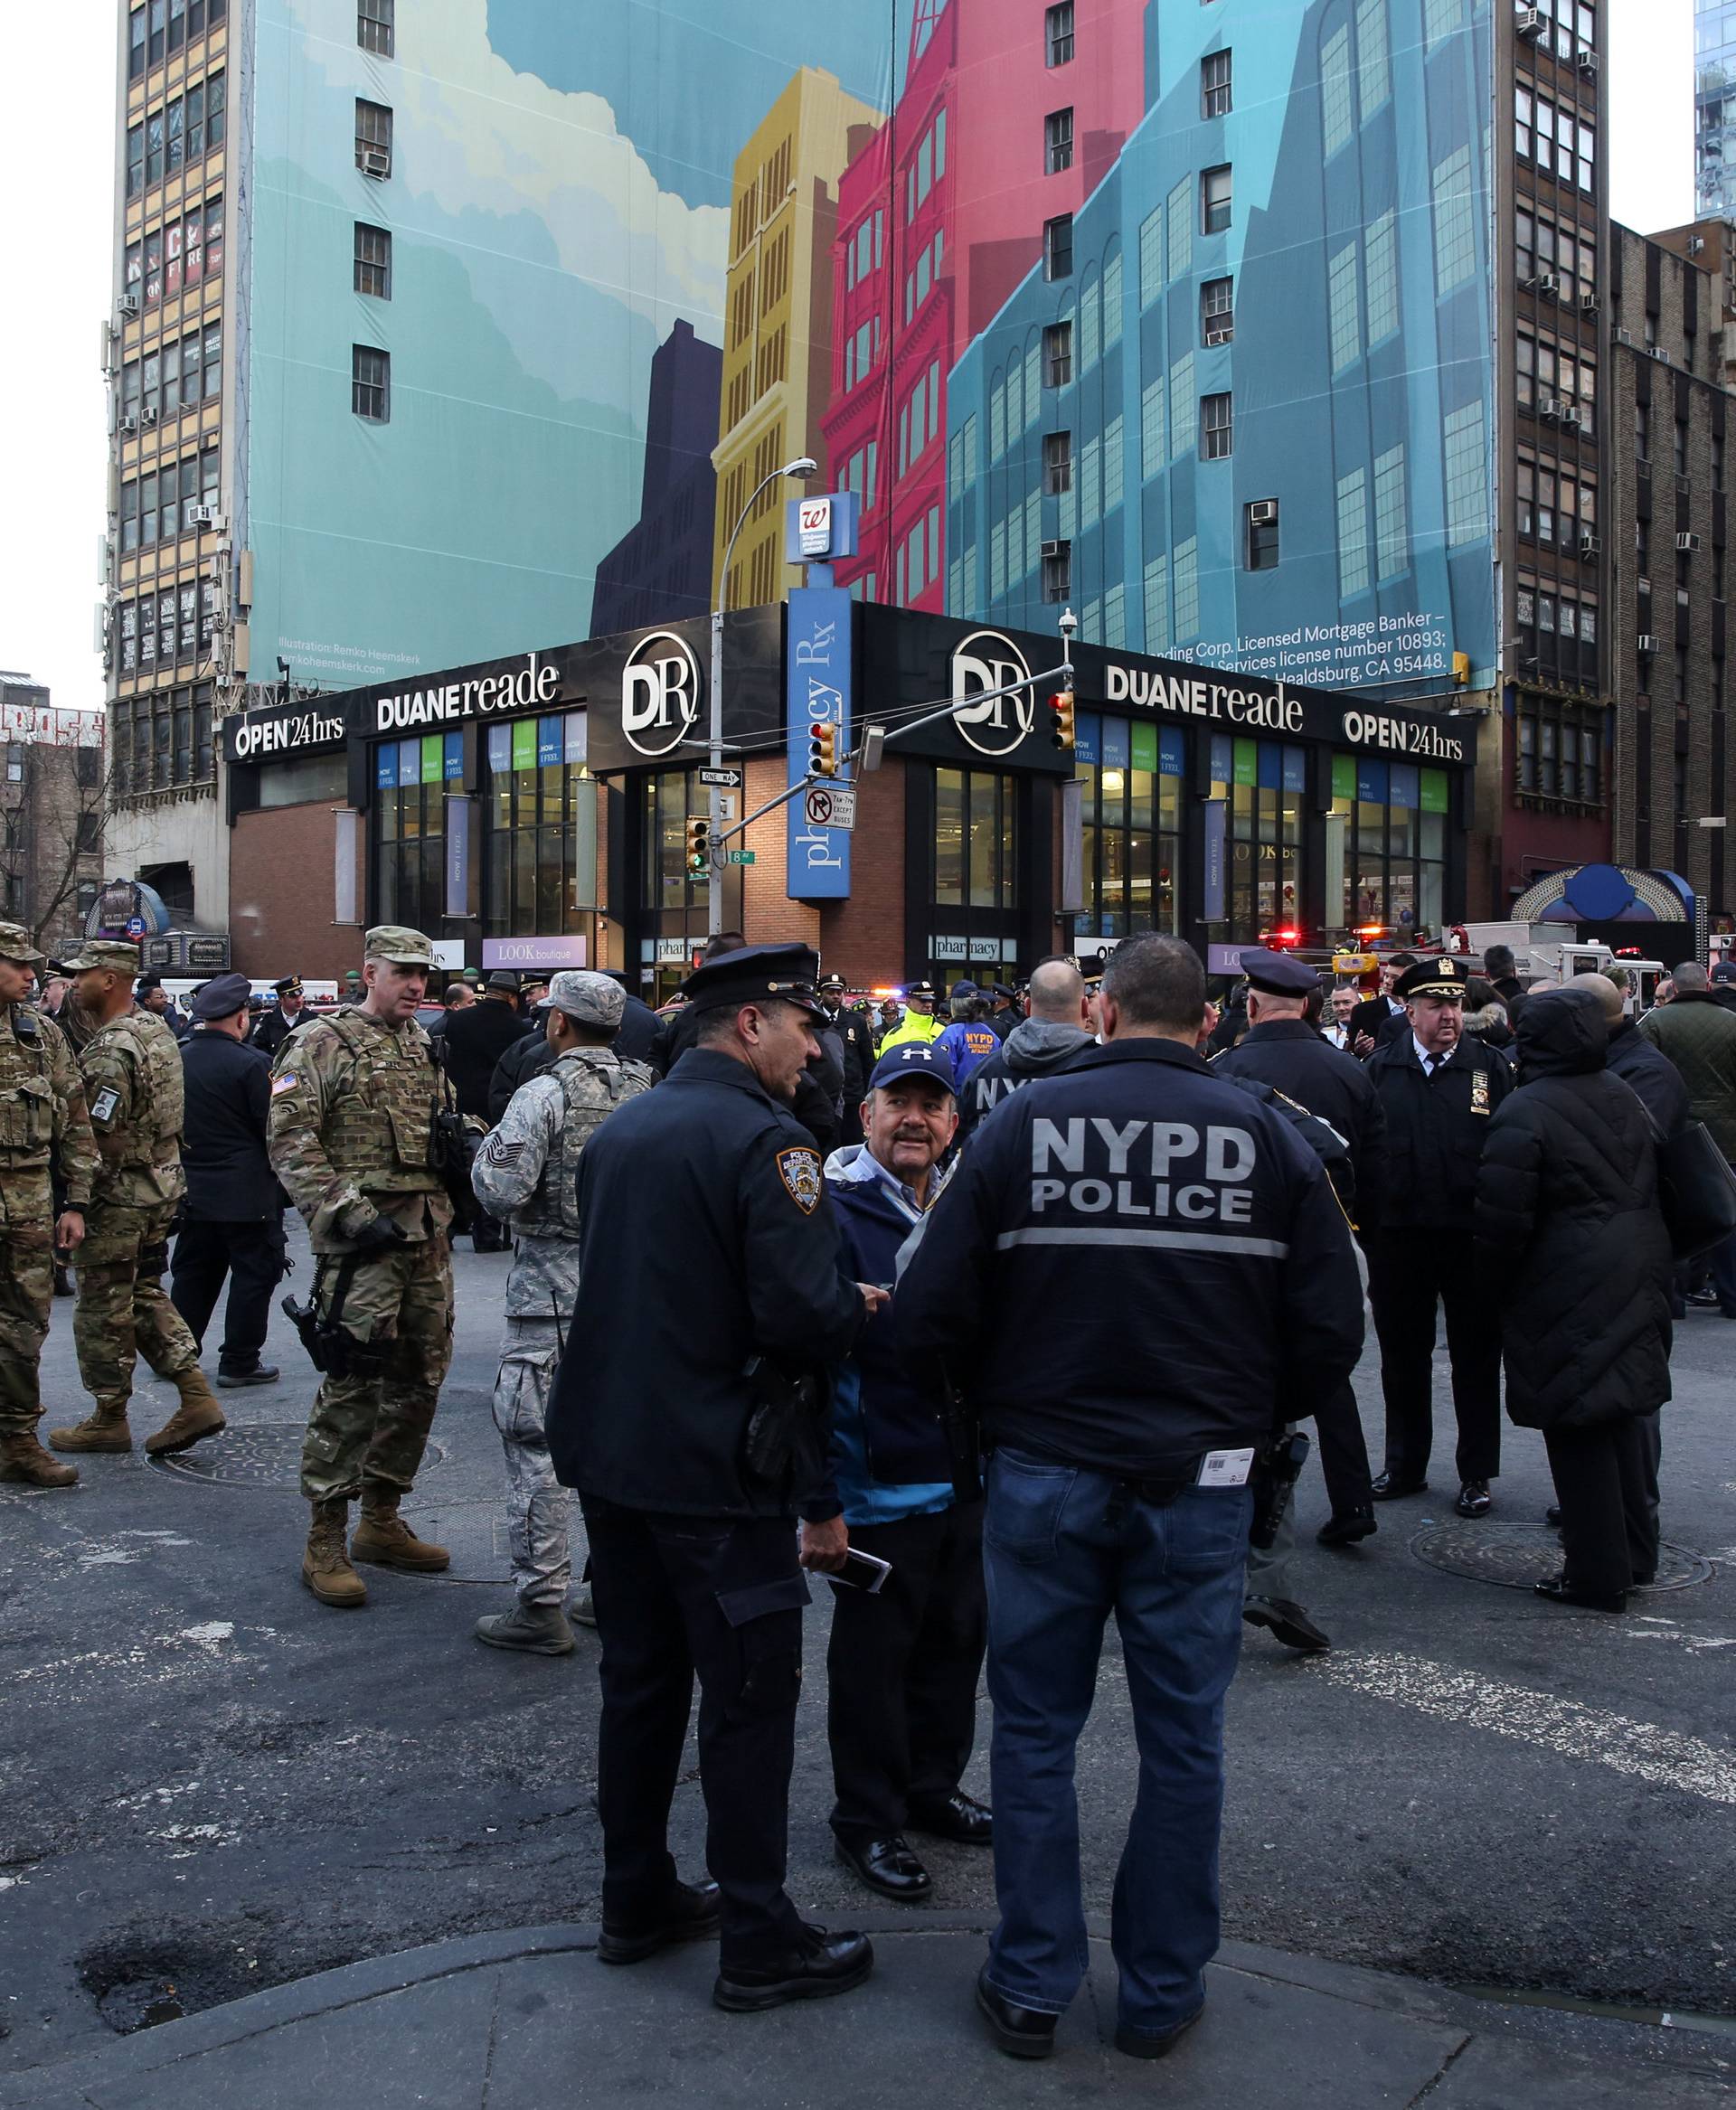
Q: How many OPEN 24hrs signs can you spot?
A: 2